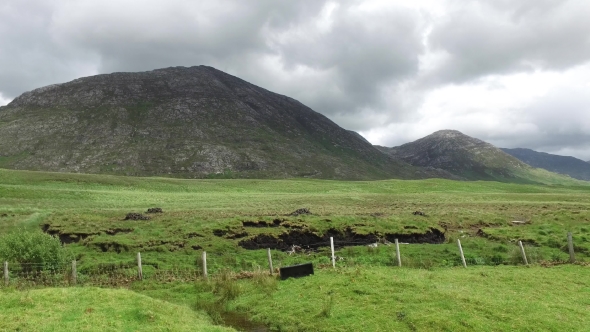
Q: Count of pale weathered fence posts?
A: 10